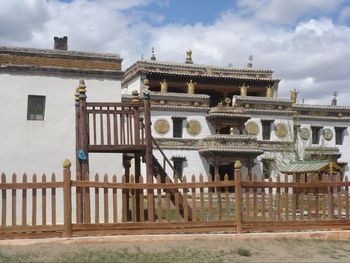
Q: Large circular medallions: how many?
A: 6